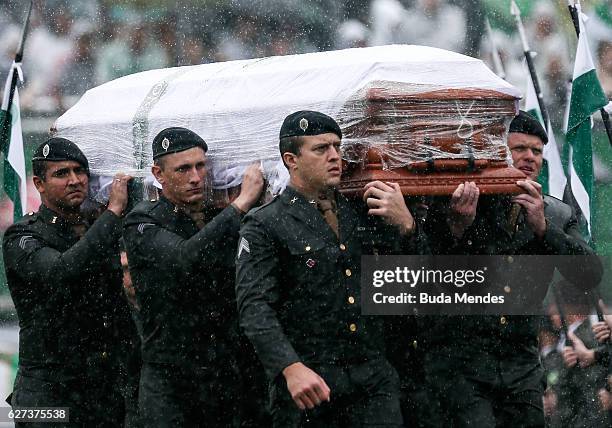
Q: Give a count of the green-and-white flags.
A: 3